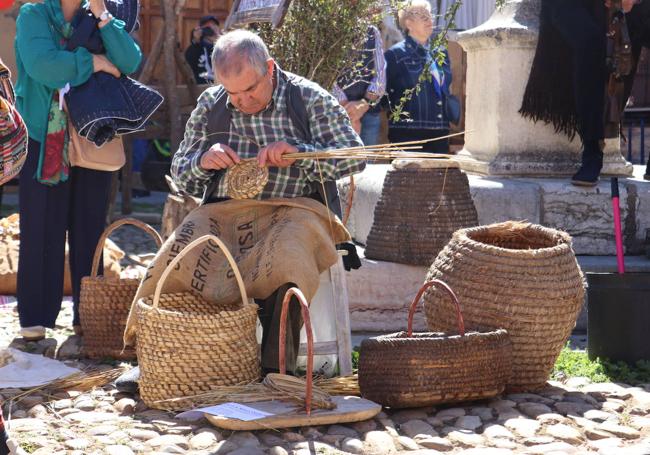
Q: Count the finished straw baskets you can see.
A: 5